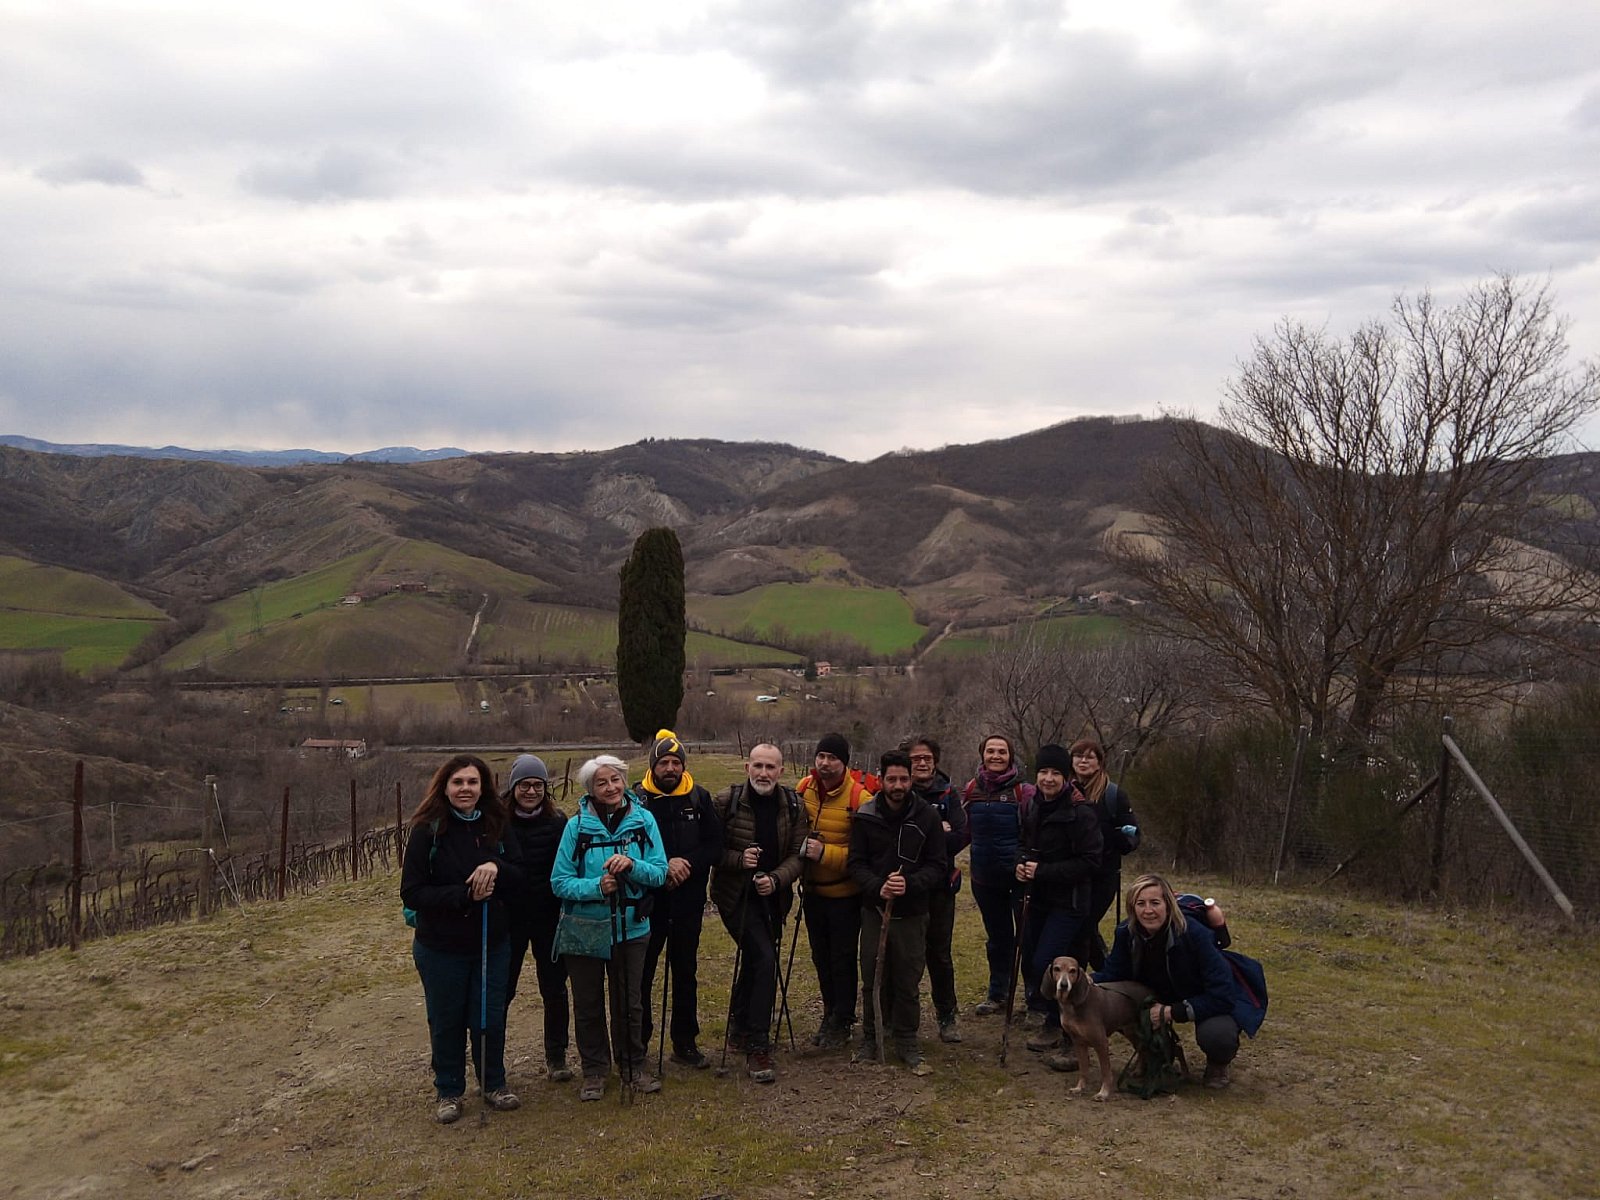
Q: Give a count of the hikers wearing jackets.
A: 12